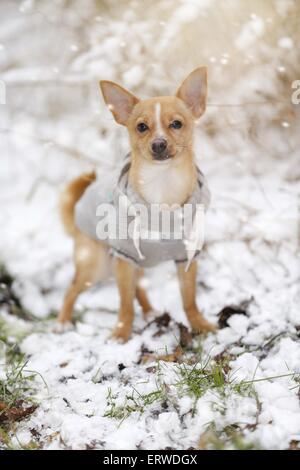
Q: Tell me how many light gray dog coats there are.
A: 1